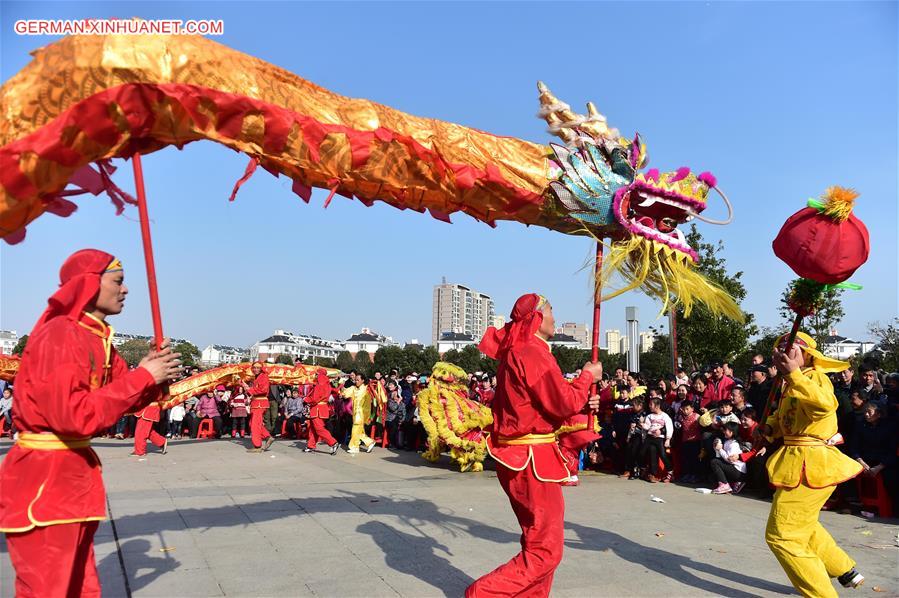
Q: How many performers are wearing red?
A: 5